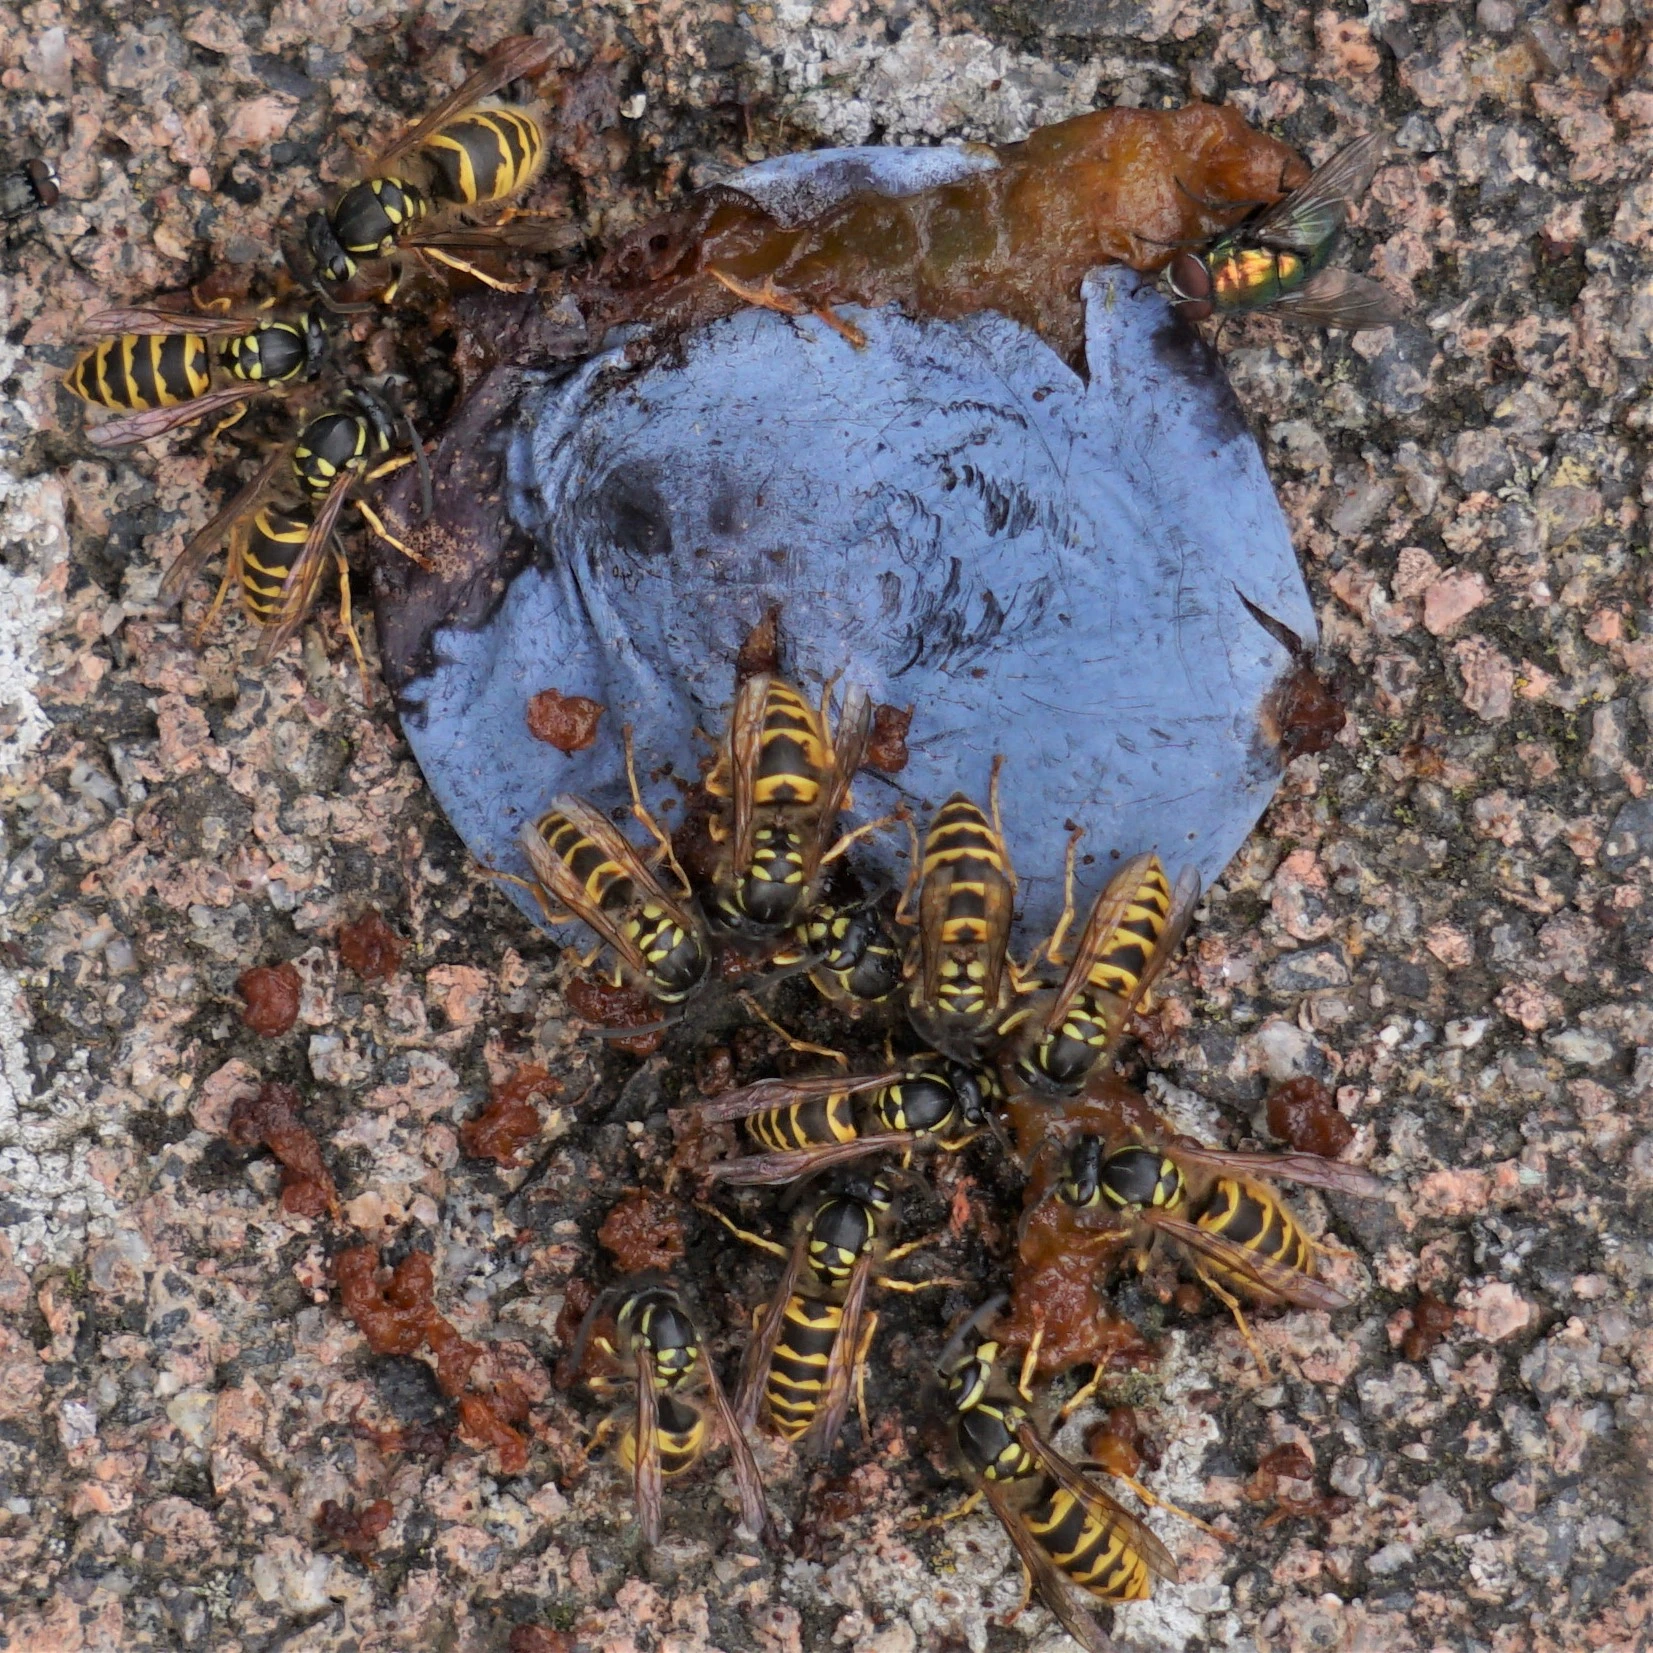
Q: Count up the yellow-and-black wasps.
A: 13